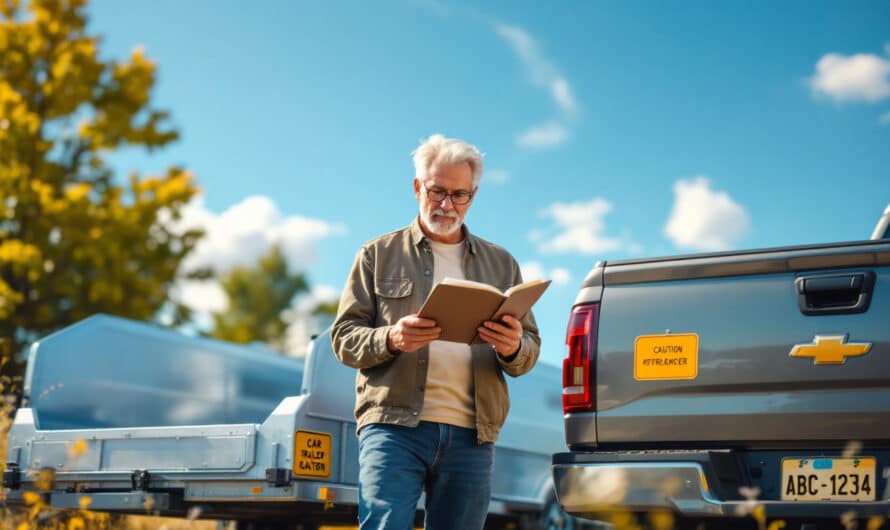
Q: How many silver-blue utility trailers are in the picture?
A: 1